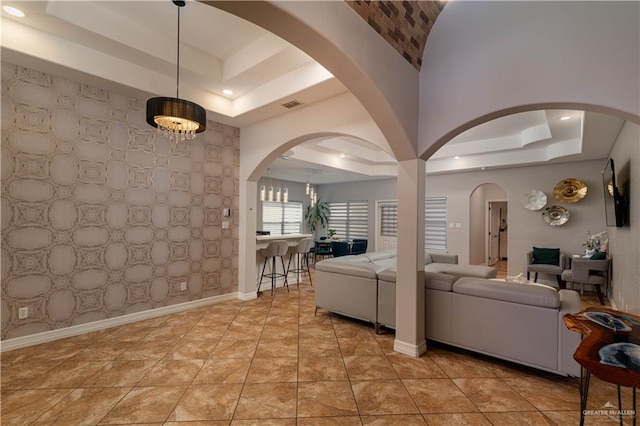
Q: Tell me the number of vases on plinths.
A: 0